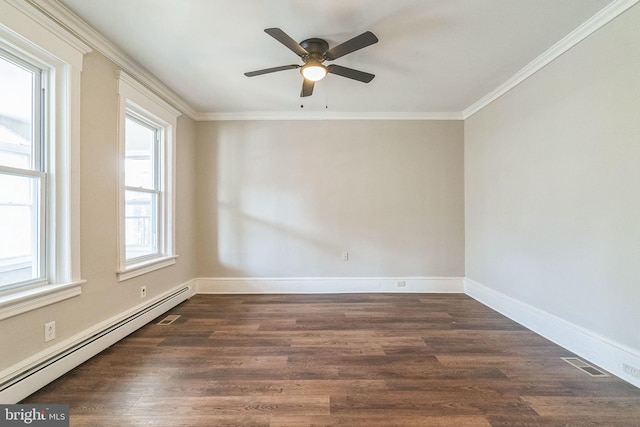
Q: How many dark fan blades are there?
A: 5